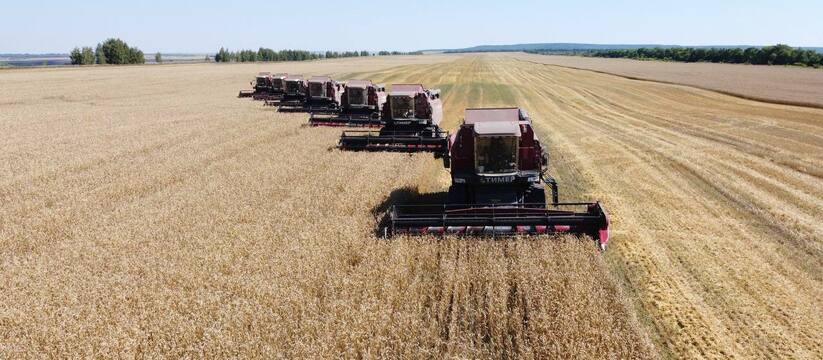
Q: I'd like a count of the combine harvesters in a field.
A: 7